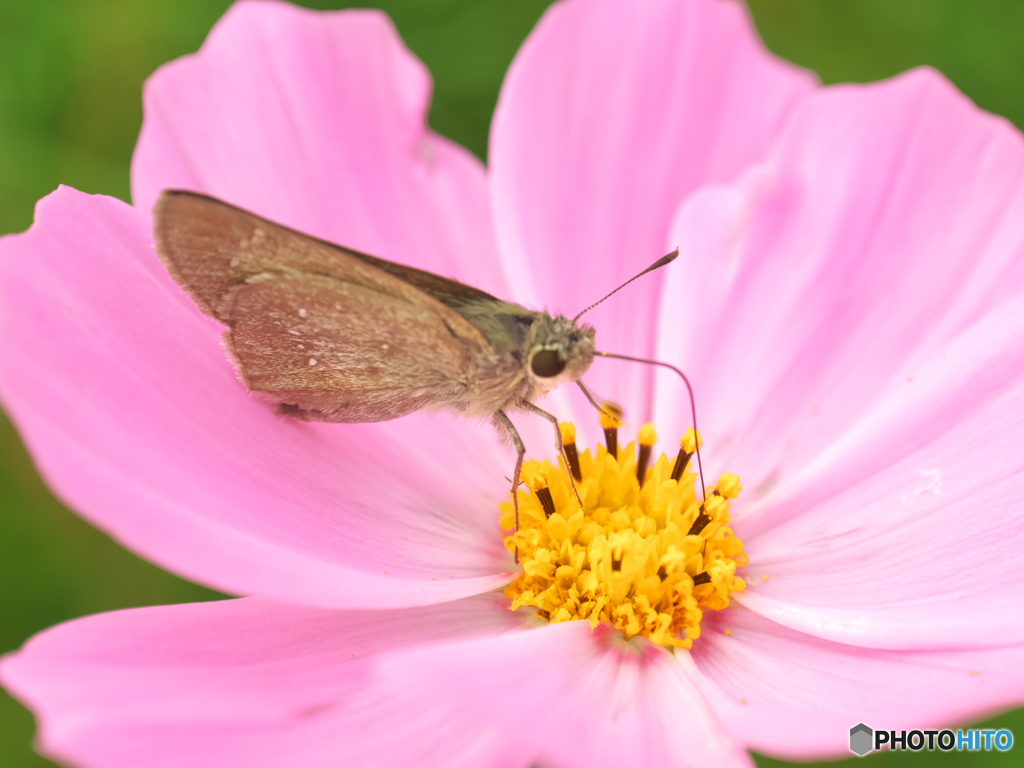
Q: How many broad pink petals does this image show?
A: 8